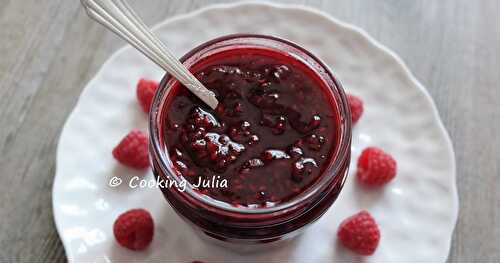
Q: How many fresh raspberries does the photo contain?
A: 6